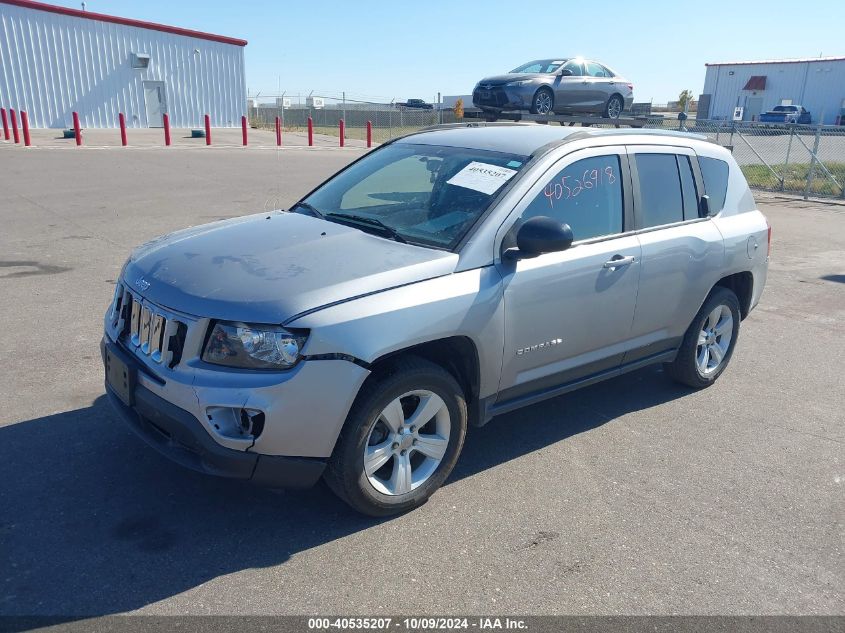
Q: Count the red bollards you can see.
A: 12